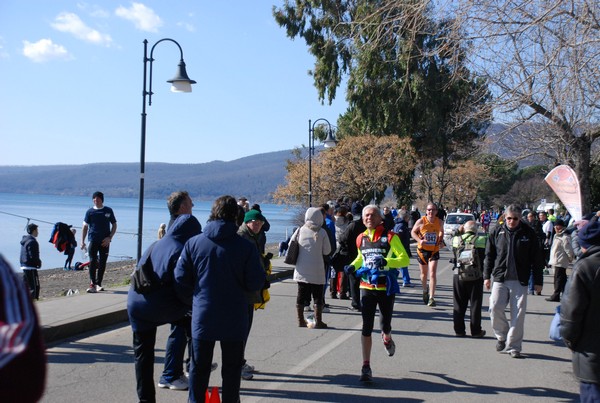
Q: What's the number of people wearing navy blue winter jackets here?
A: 2